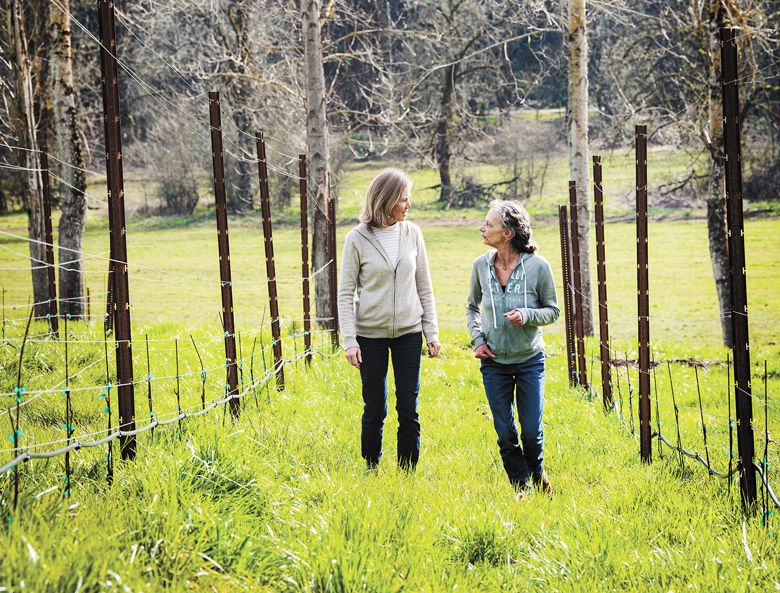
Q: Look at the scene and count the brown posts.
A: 11